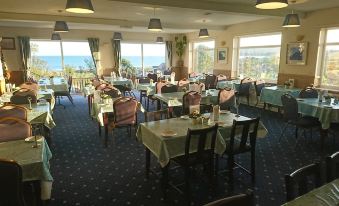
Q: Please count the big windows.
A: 5